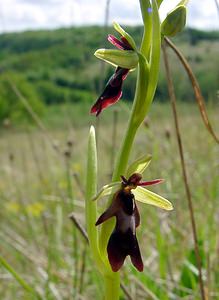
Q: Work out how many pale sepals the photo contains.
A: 5